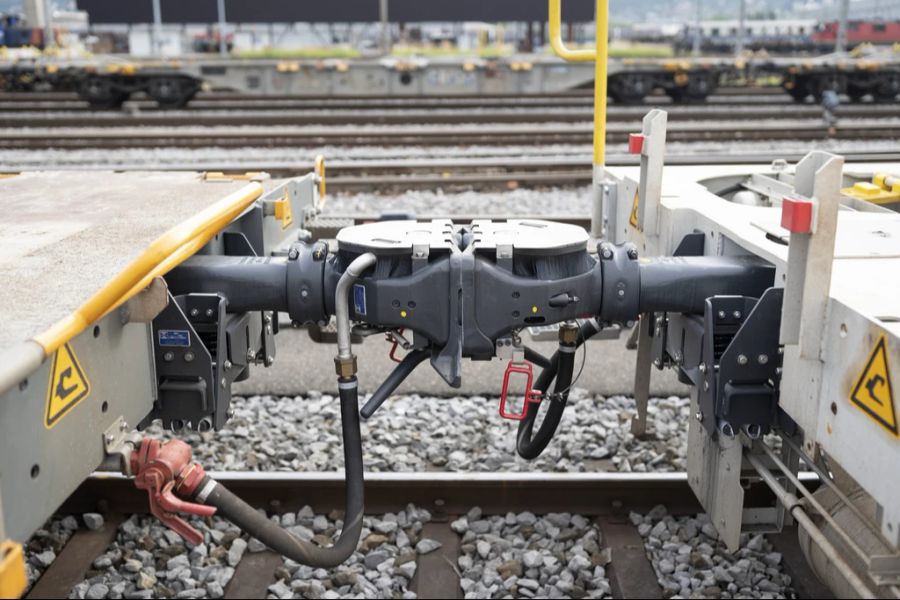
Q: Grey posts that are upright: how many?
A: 2